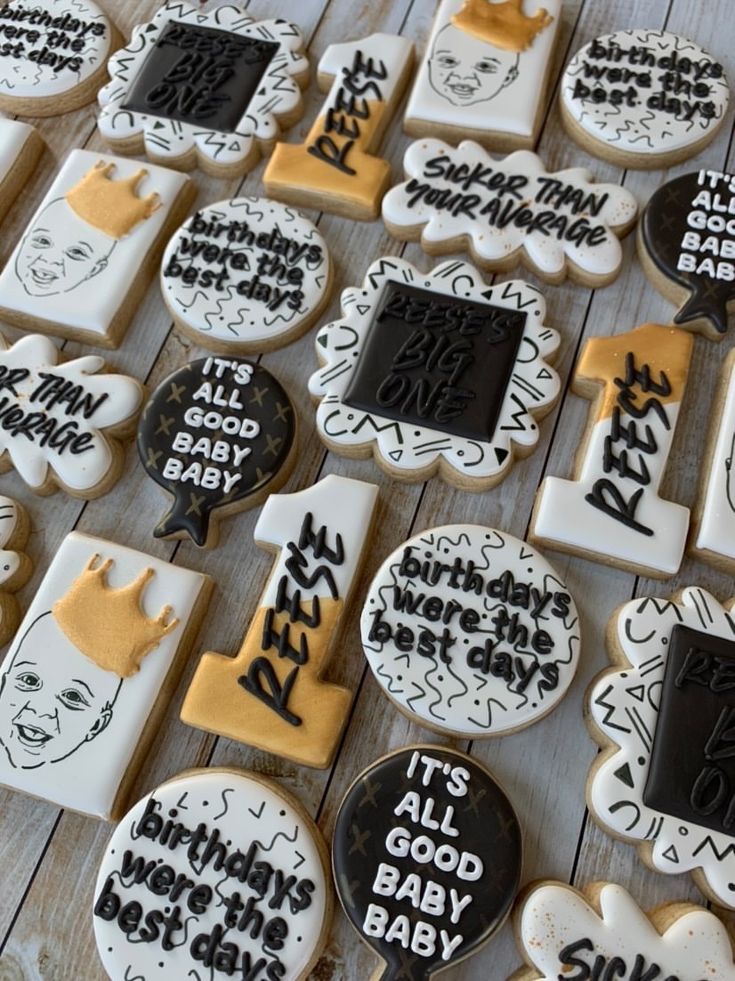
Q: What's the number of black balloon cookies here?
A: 3